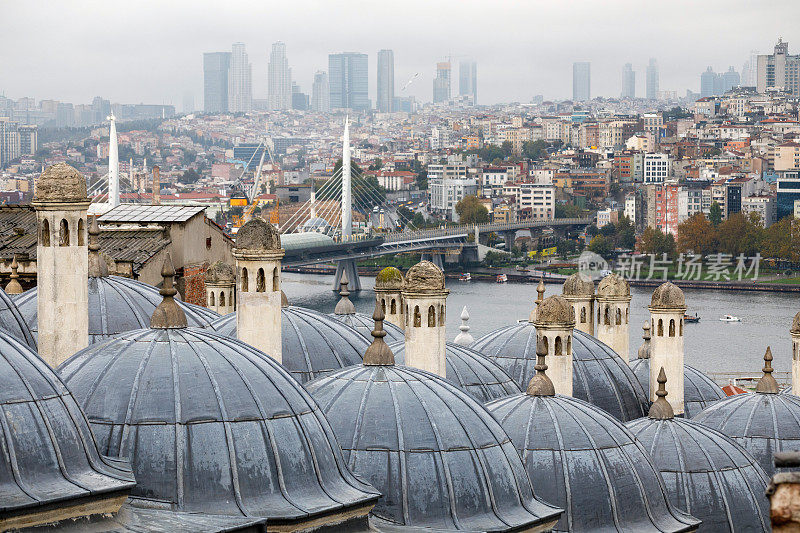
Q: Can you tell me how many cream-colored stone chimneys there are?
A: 10